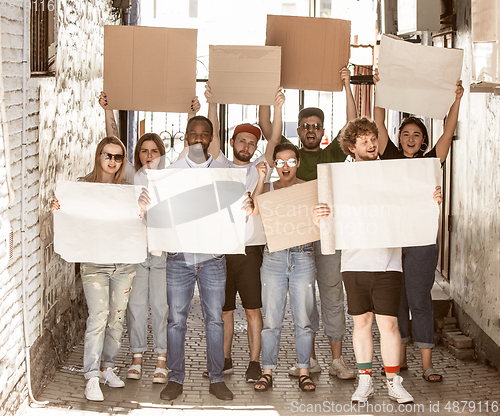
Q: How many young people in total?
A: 8